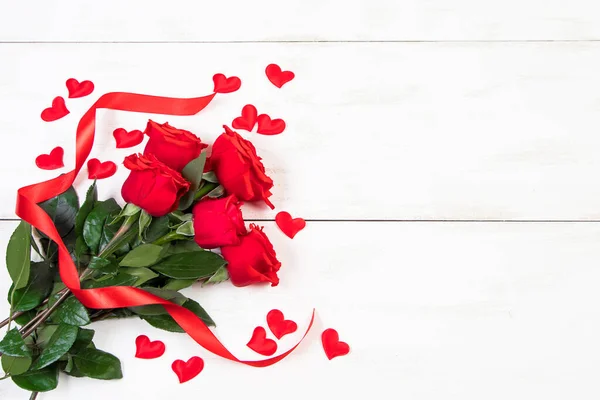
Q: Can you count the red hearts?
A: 15